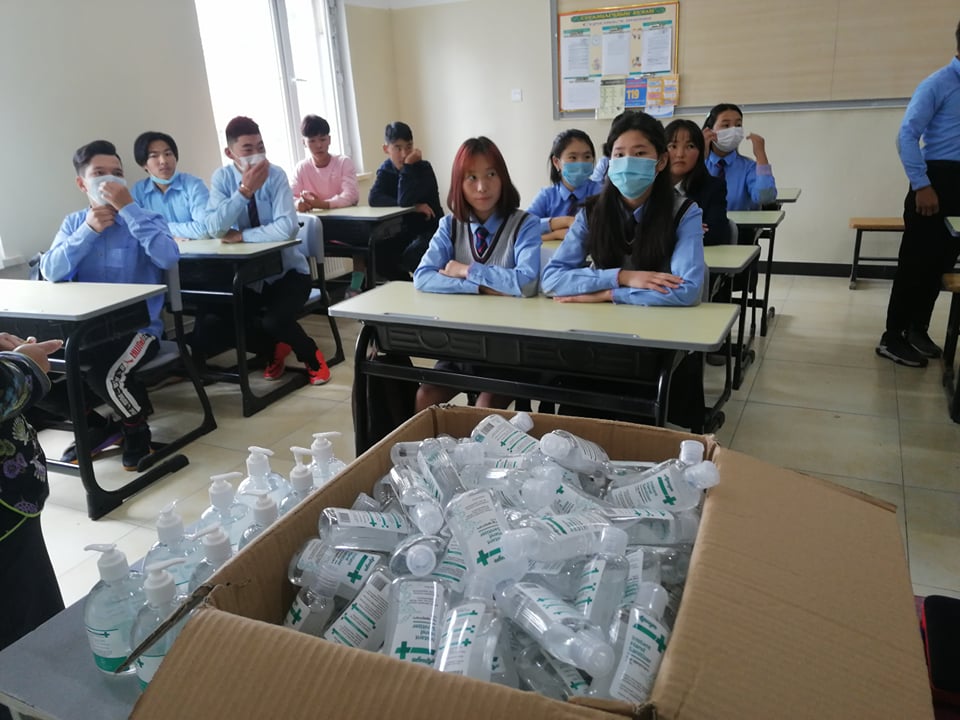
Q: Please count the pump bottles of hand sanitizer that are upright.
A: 9